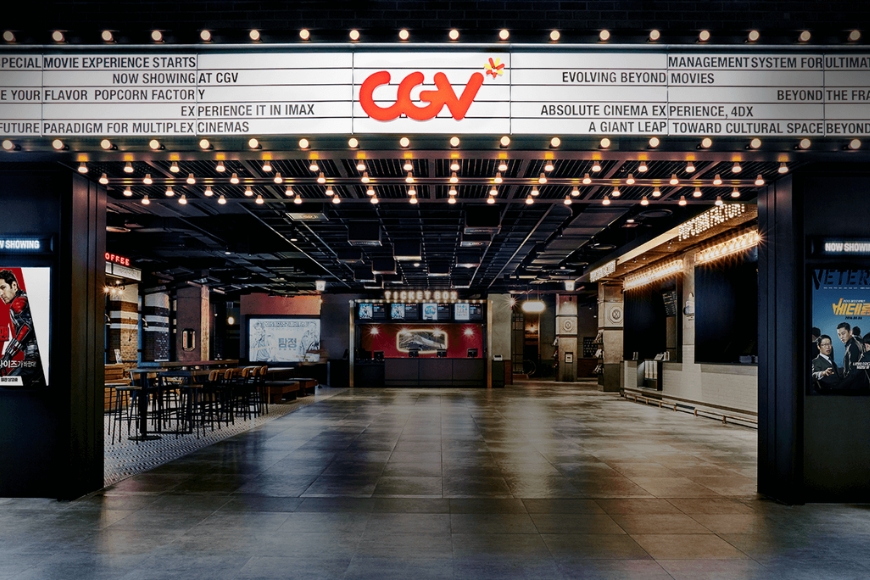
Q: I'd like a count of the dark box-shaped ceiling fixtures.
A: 13